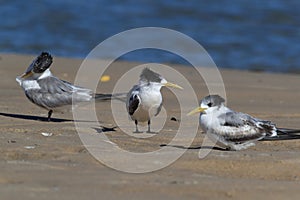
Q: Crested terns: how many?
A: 3